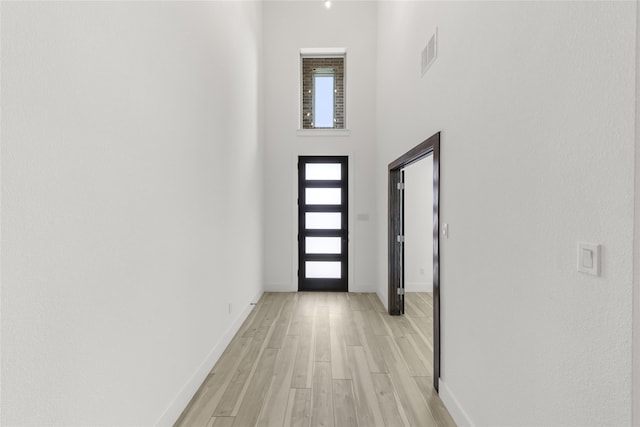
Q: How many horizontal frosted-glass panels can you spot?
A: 5